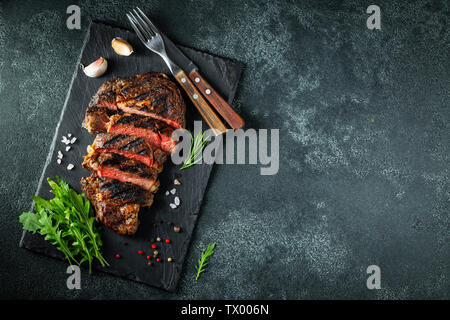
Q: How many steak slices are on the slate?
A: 5